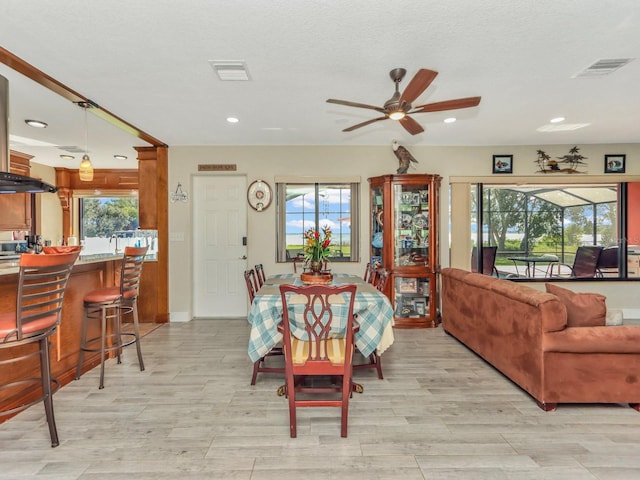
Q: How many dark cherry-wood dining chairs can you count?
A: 6